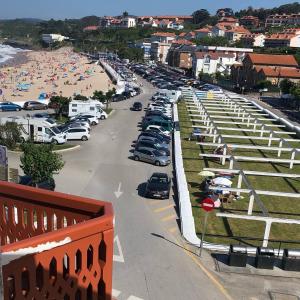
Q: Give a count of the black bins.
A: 3